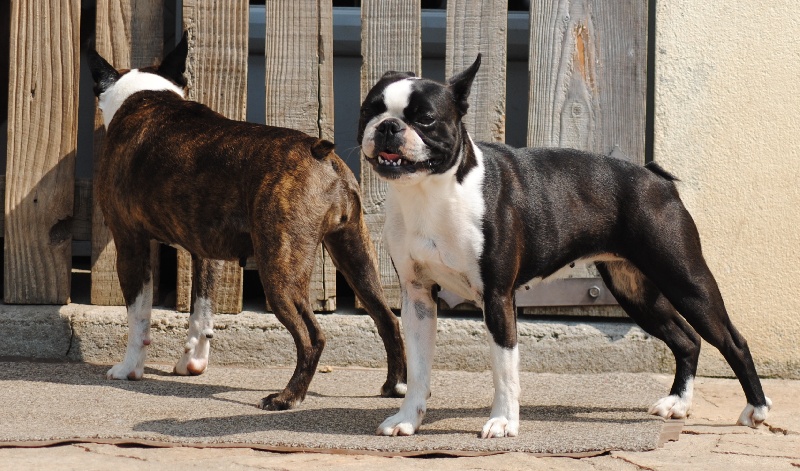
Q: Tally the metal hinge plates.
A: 1